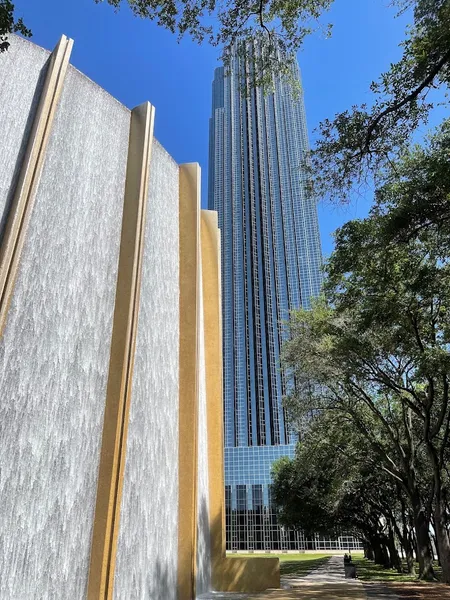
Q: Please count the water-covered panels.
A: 4